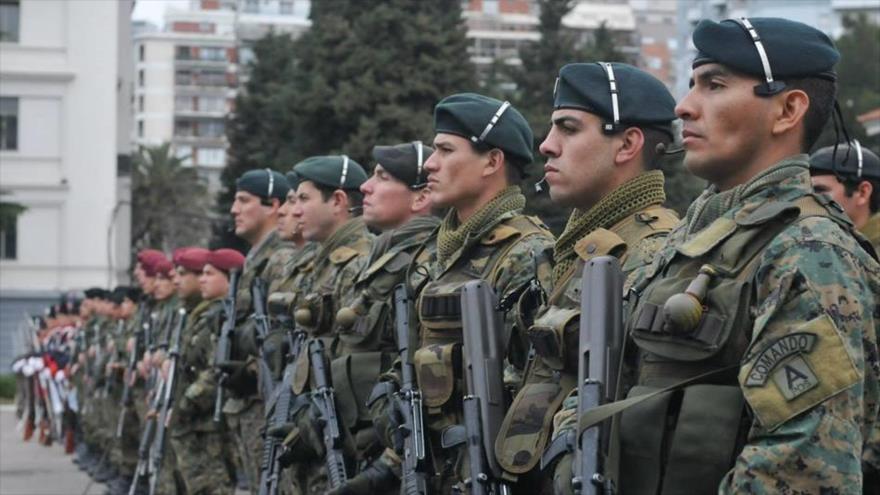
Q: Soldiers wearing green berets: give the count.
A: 8